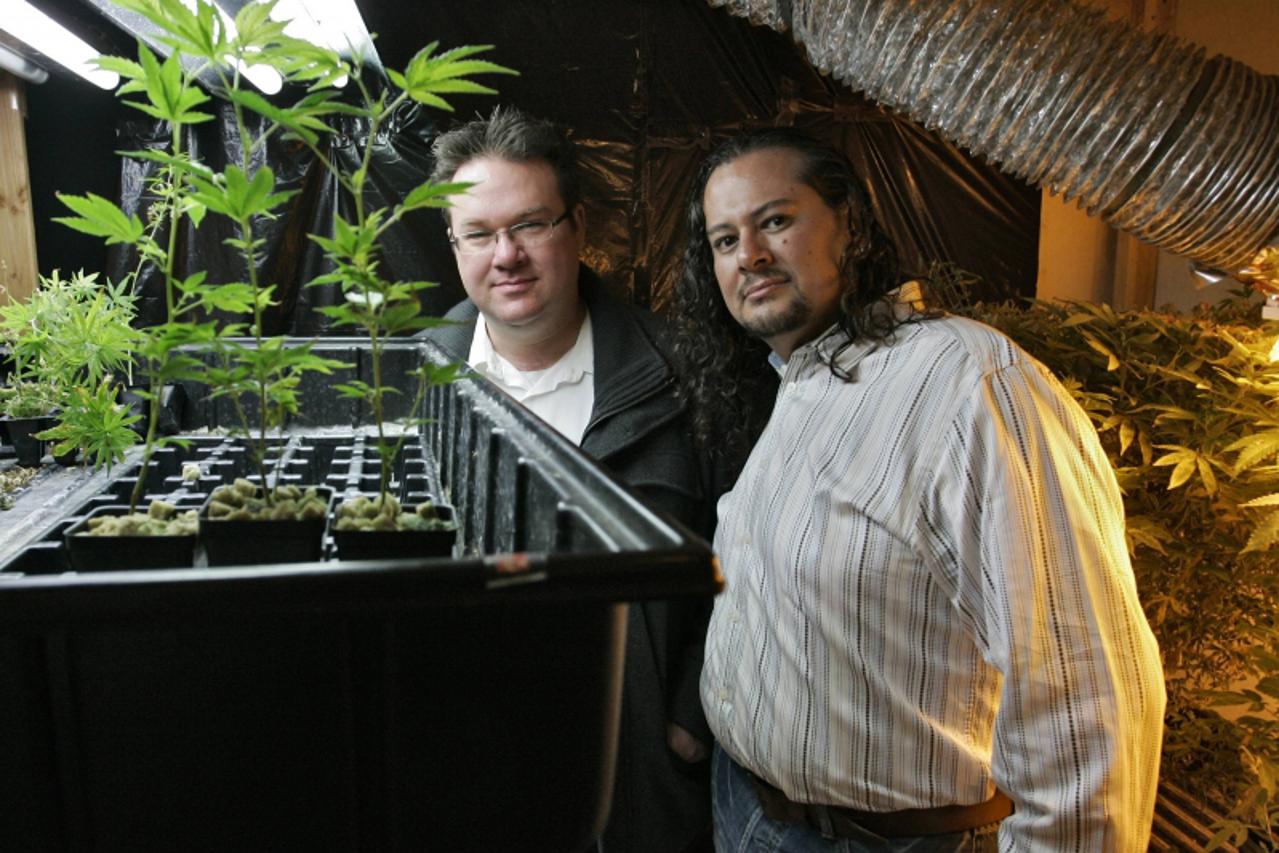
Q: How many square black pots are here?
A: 3